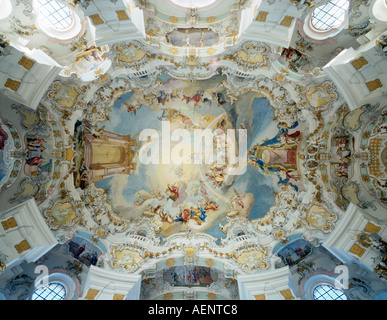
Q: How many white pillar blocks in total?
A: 8